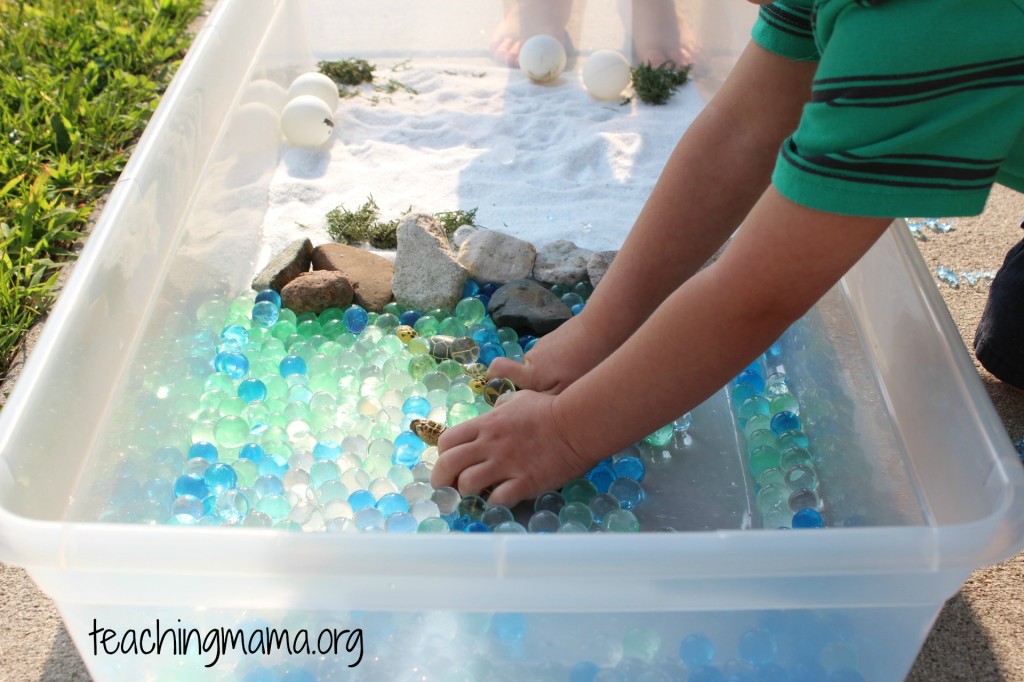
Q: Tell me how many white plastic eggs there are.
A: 4